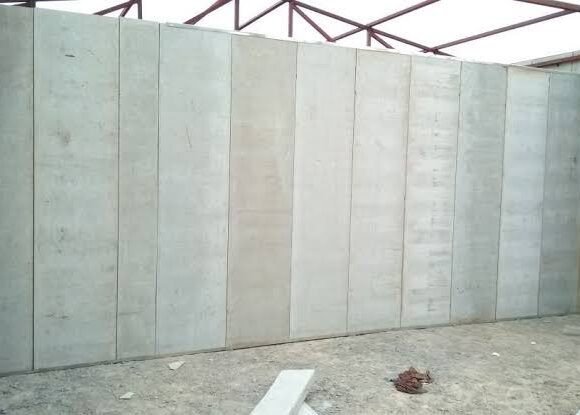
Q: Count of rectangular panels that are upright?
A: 11